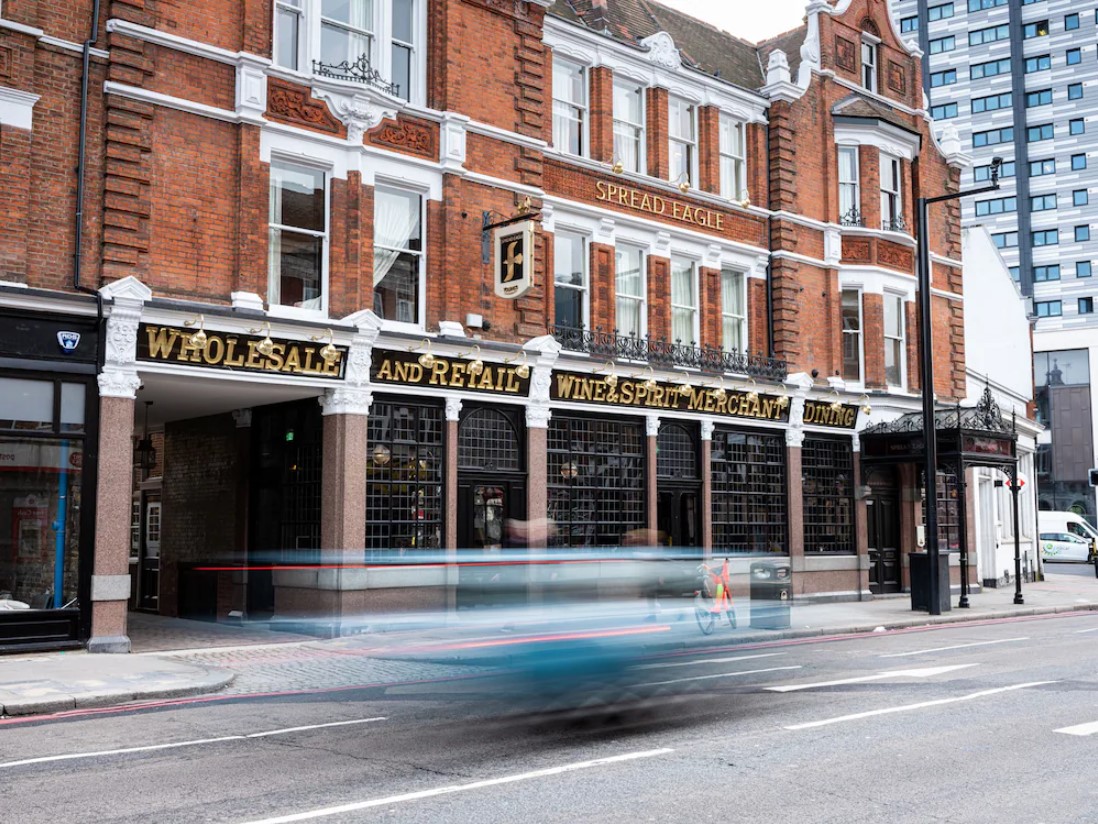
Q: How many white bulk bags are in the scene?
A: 0